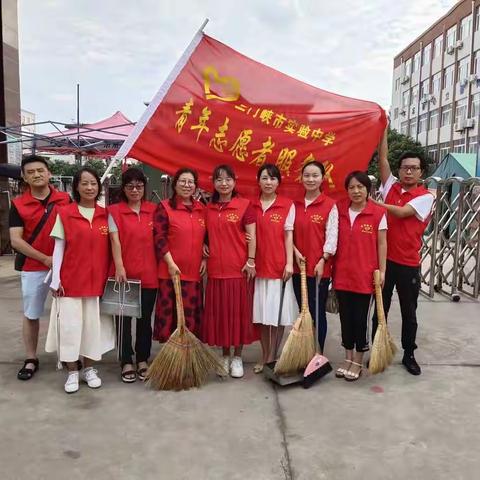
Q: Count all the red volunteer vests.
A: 9